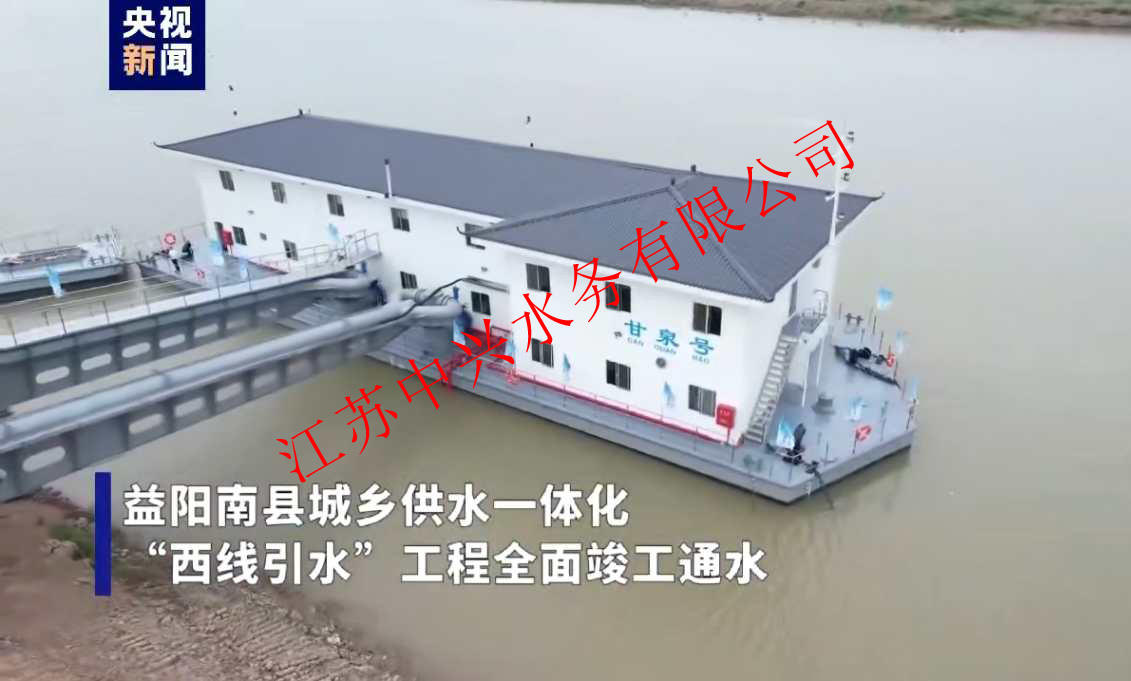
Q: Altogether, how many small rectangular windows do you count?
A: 15